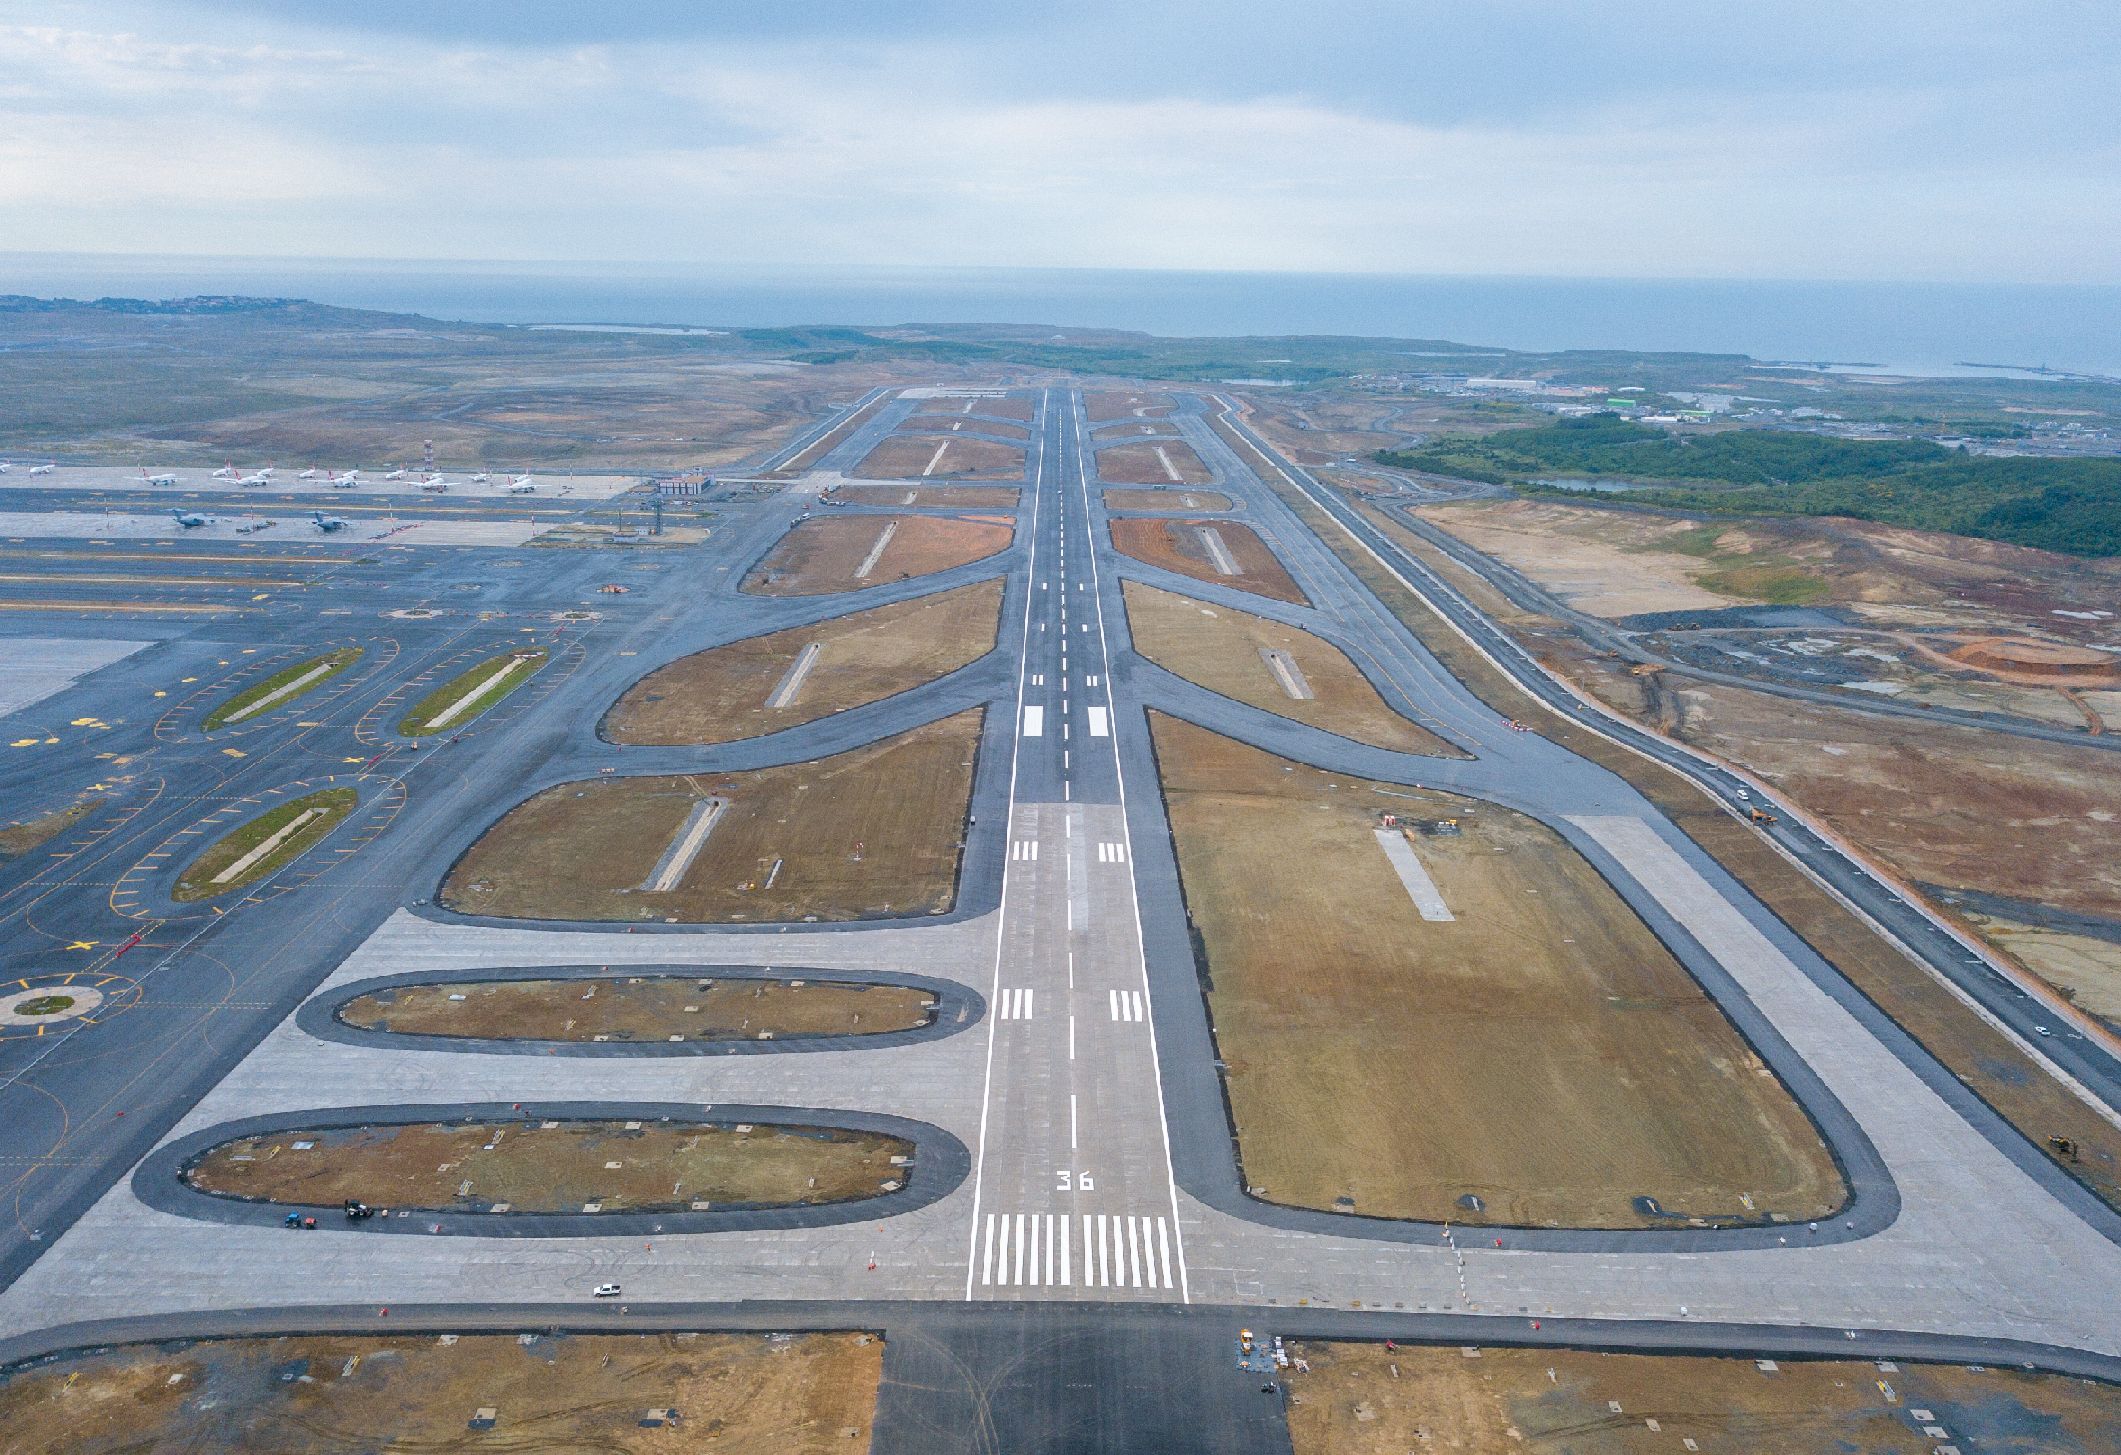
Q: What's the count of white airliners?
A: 15